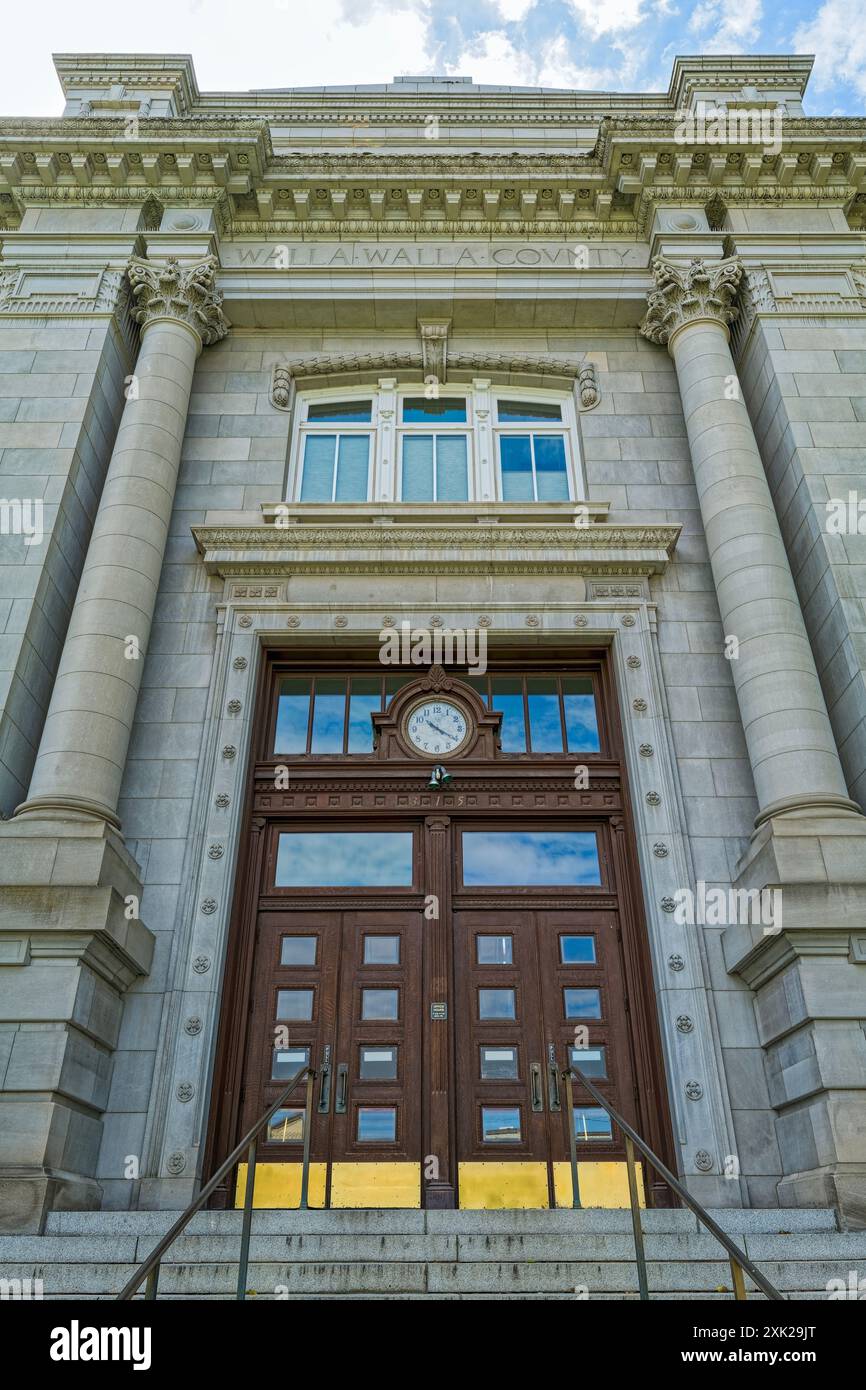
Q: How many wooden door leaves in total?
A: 4